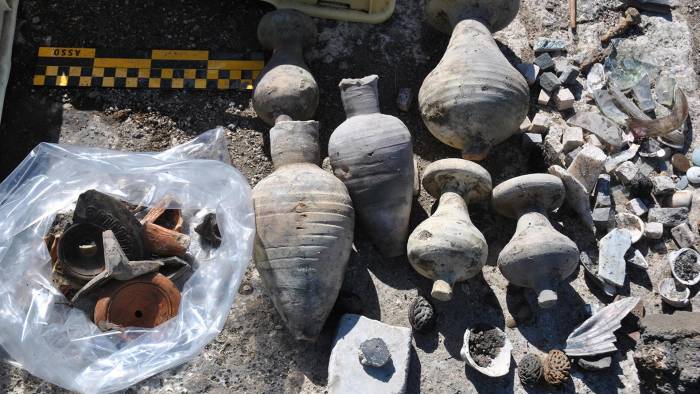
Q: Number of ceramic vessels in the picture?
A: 6